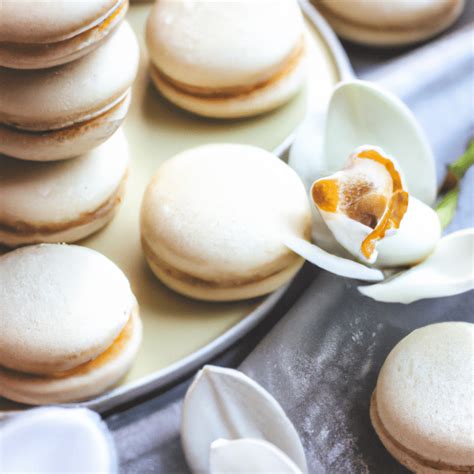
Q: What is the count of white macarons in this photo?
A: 8